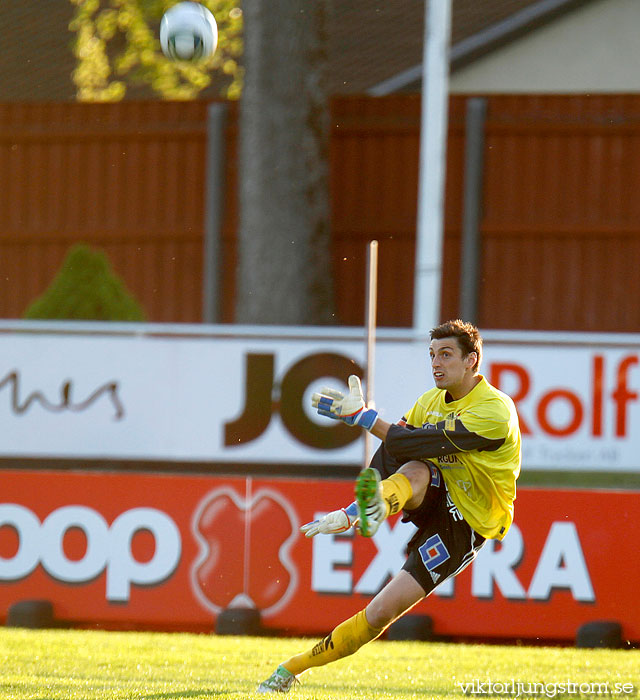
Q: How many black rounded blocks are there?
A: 4